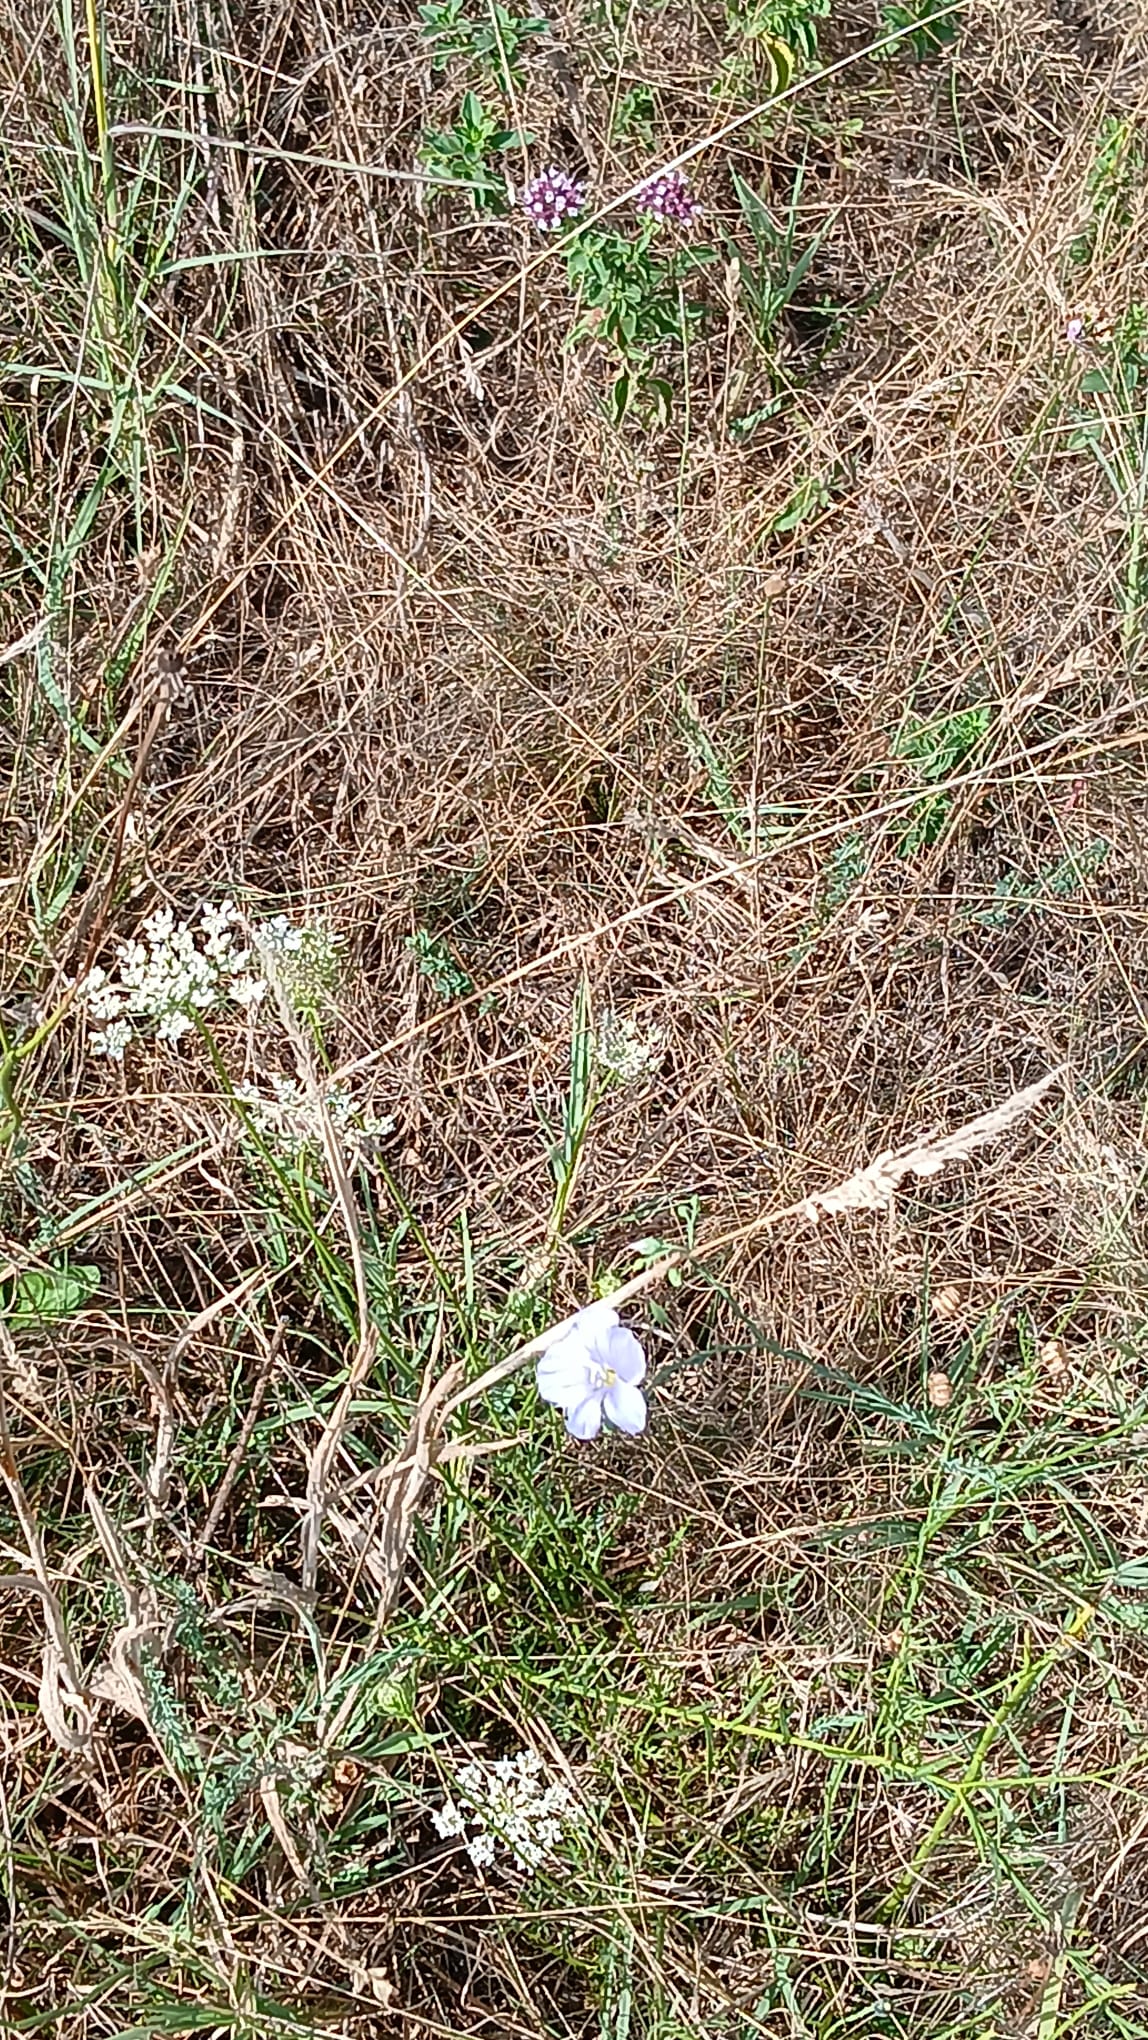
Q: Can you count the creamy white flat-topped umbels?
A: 5